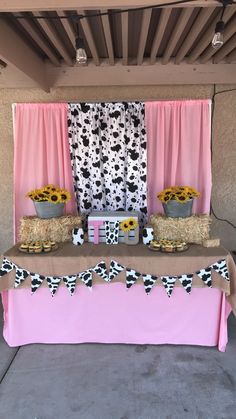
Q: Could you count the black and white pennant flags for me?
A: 14